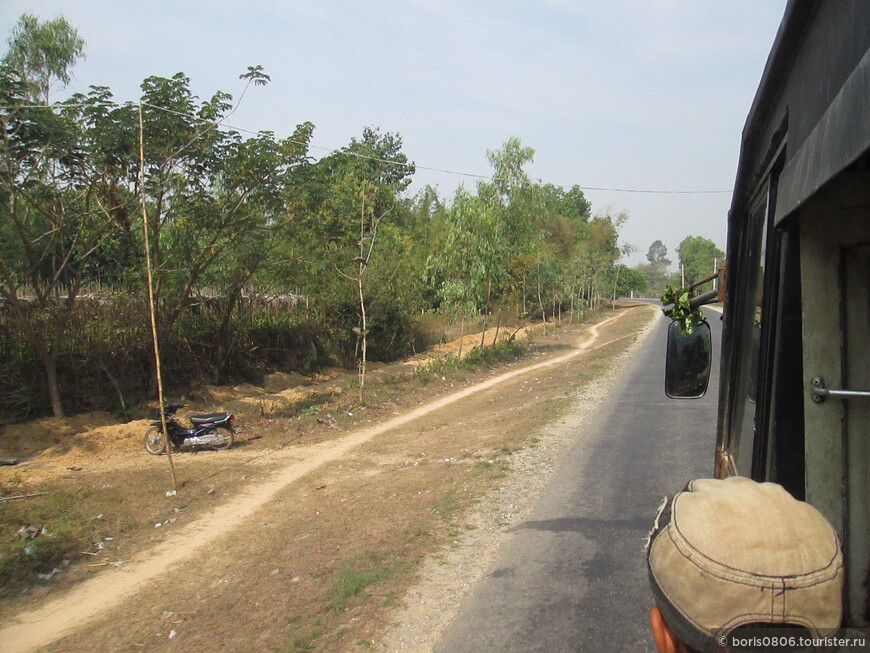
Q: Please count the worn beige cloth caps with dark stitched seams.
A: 1